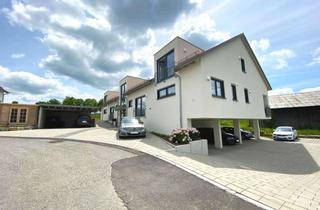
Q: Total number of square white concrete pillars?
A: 3